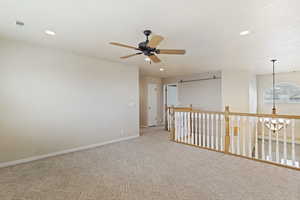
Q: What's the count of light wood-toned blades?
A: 5